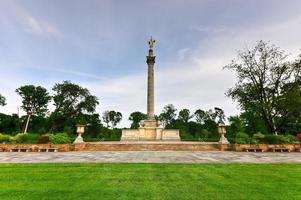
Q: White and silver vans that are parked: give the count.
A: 0